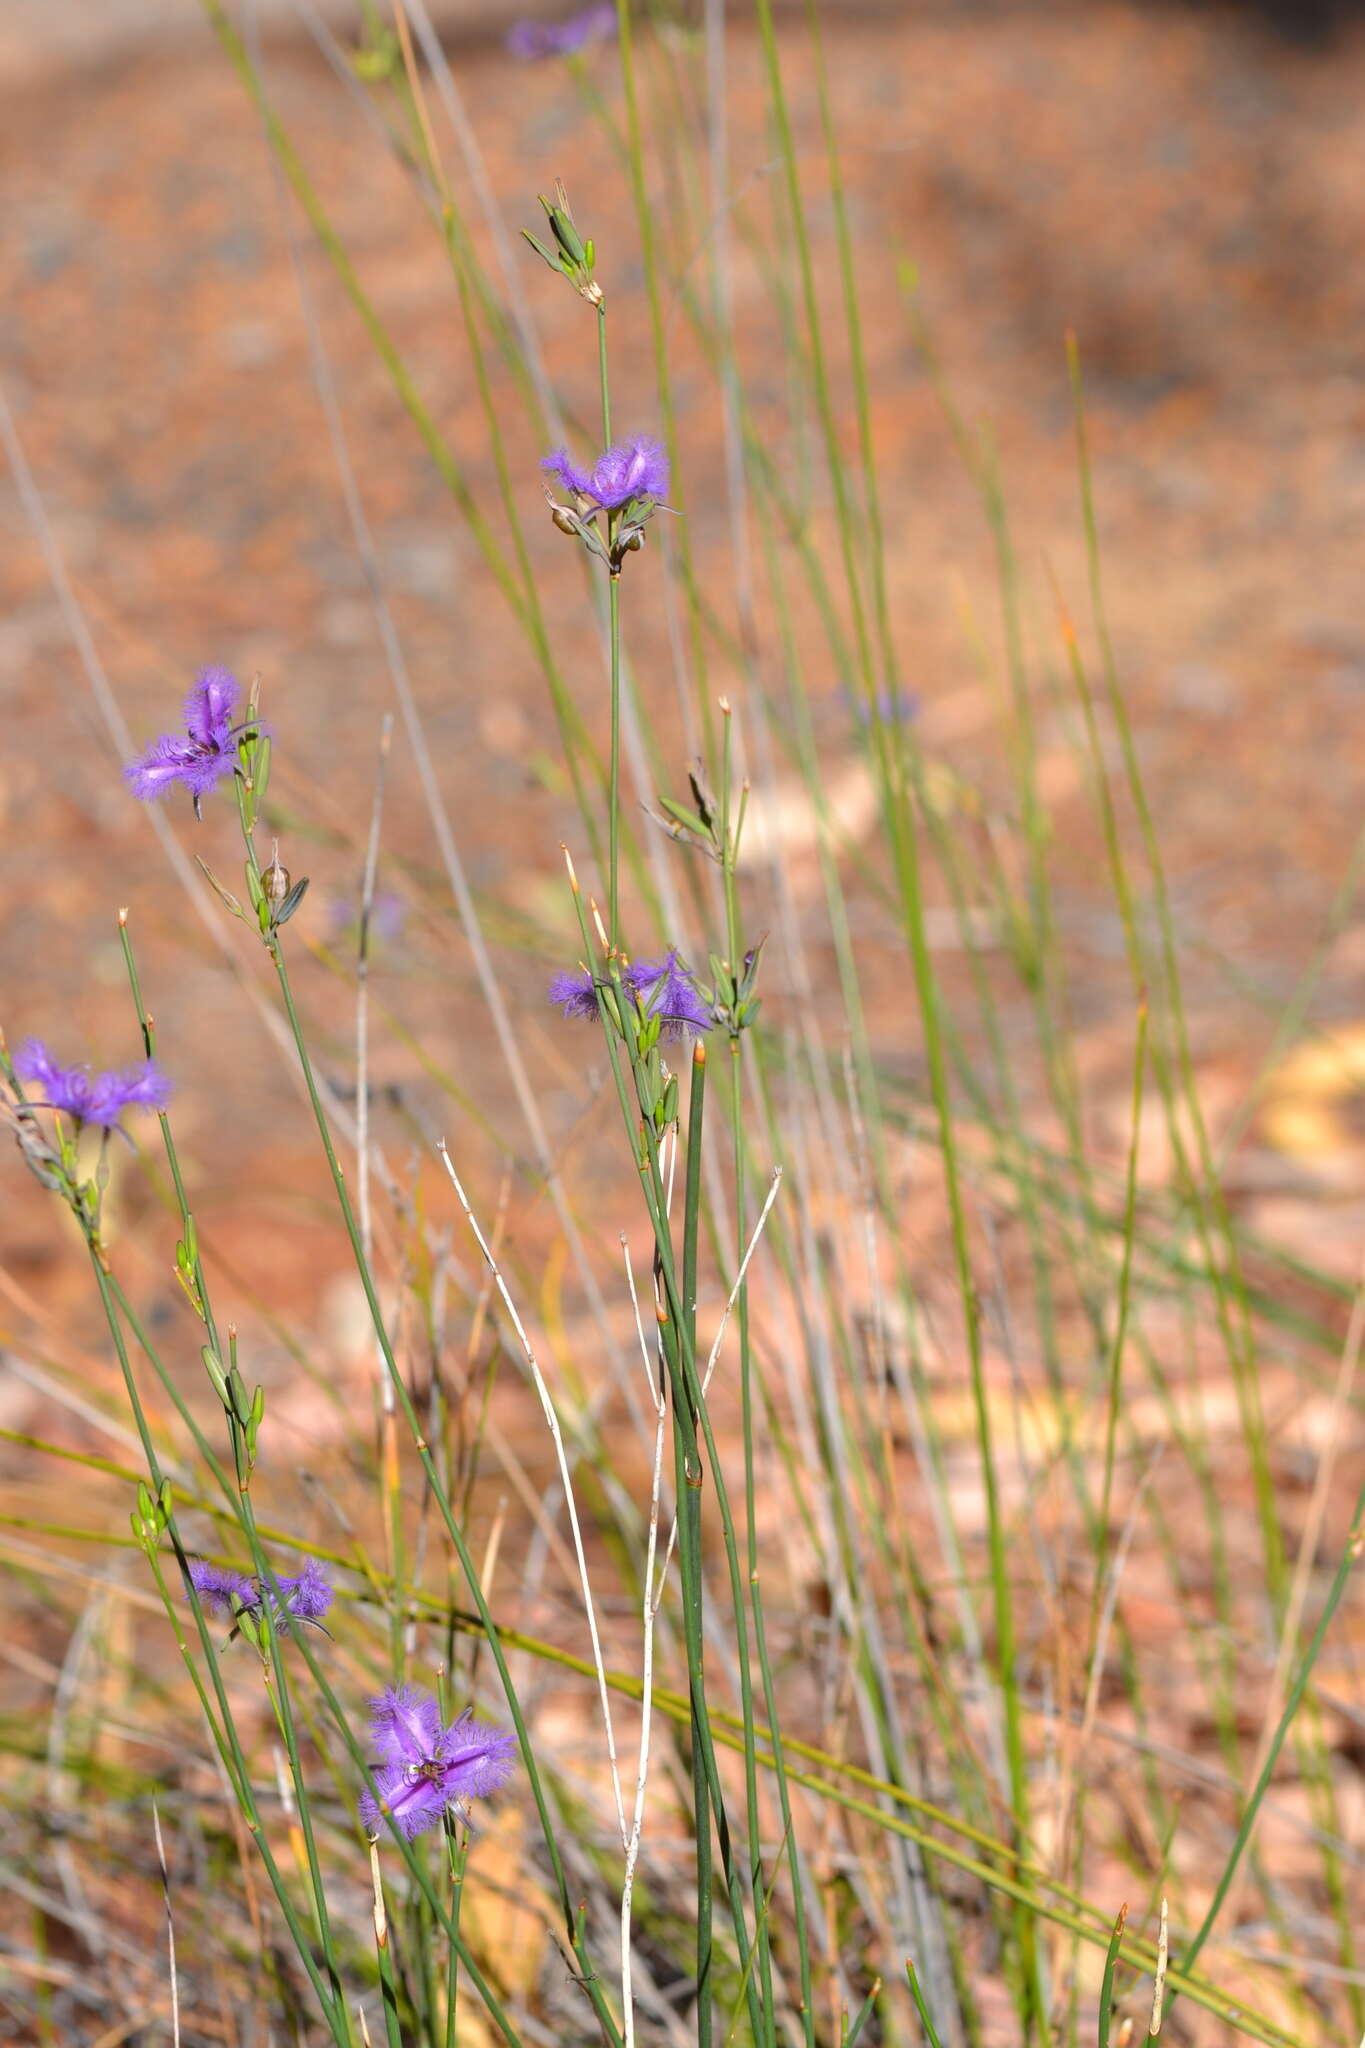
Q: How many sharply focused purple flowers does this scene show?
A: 6